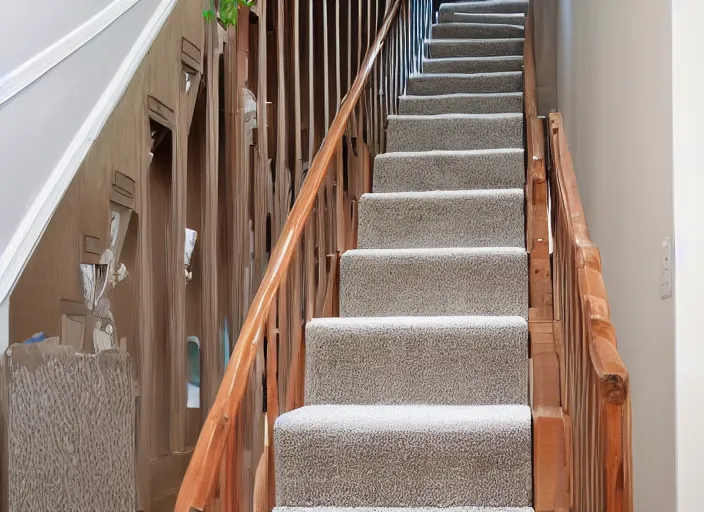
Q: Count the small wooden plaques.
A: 4